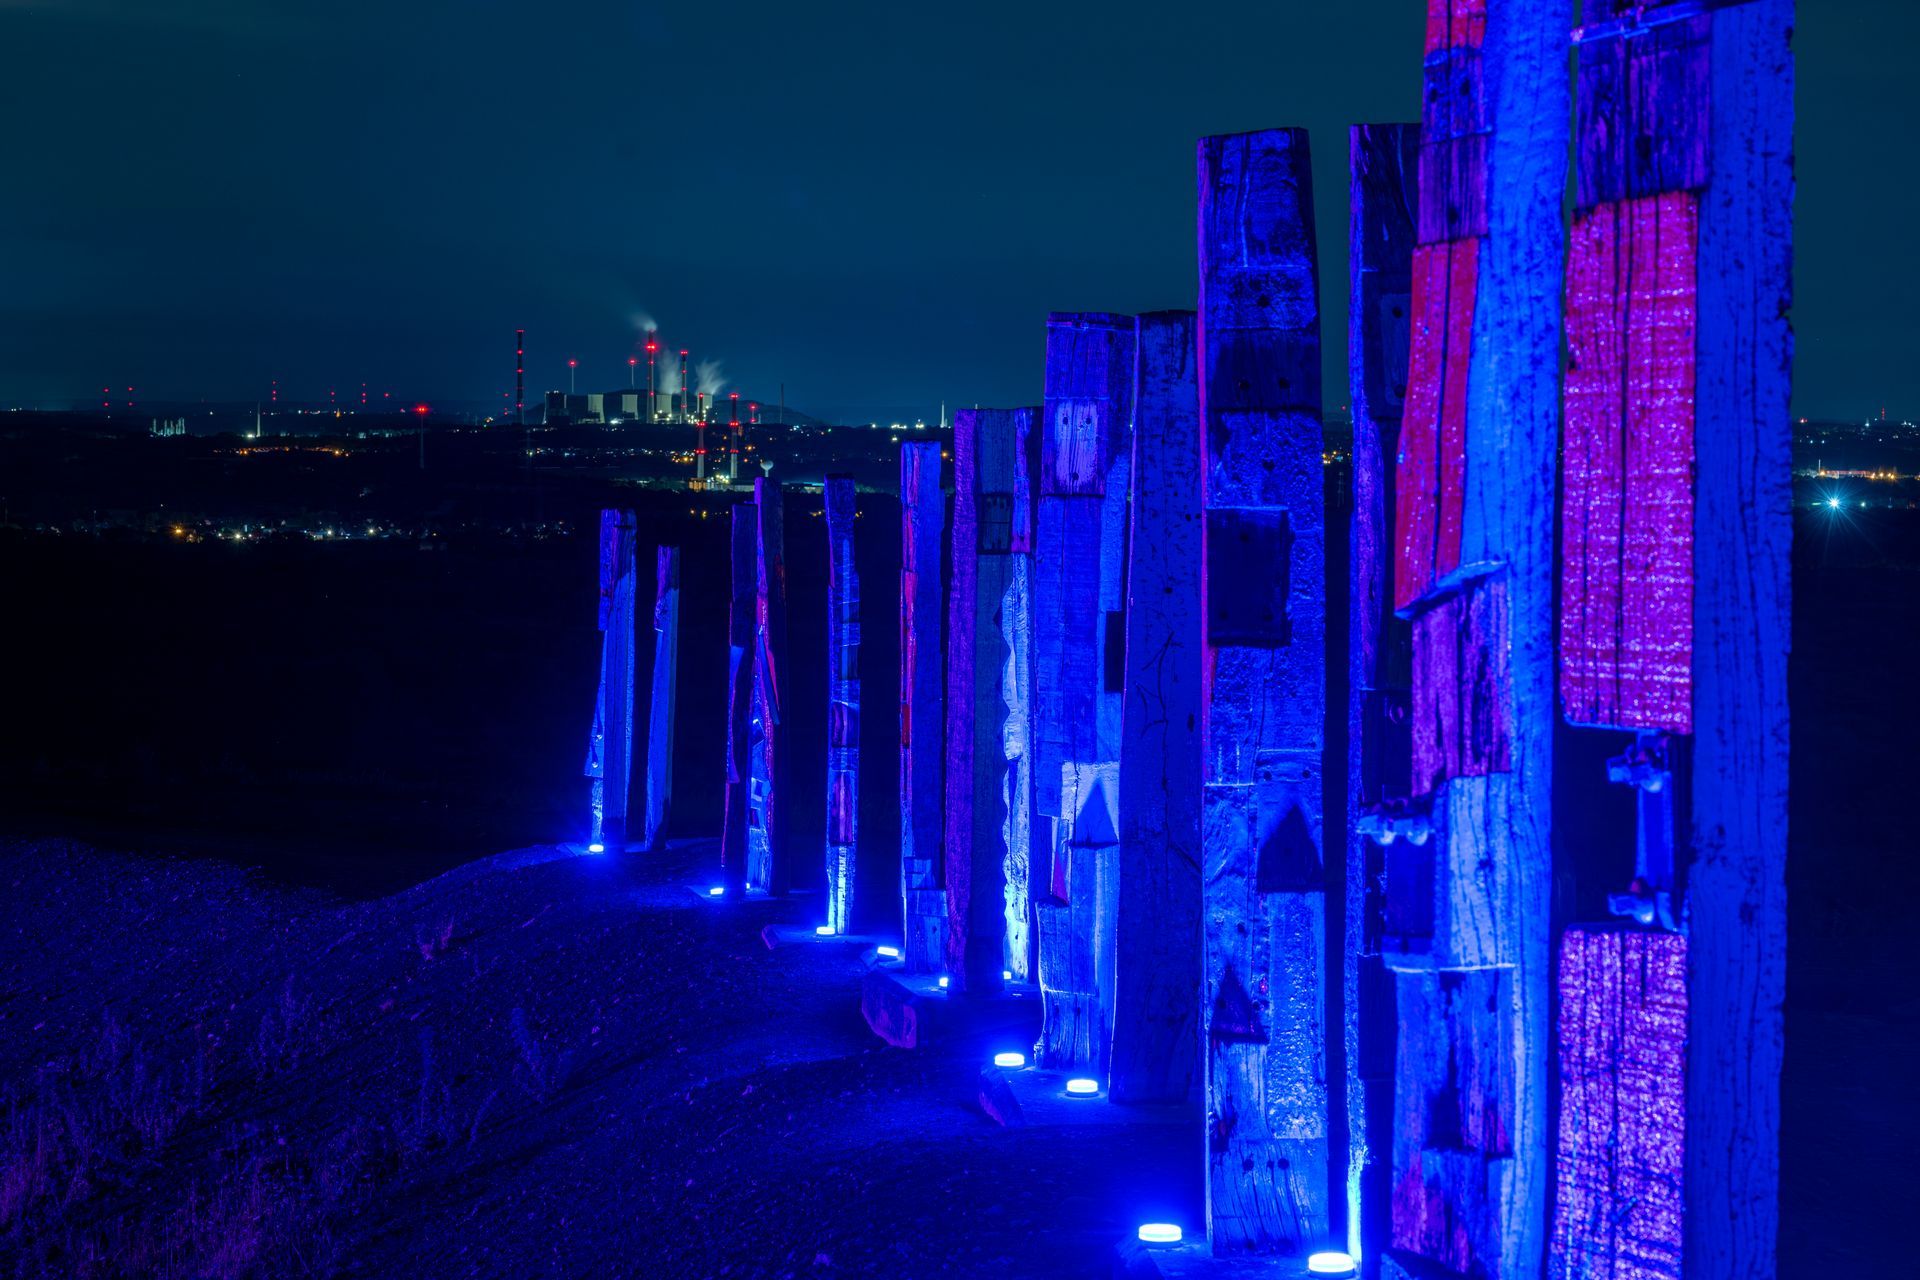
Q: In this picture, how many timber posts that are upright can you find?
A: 14